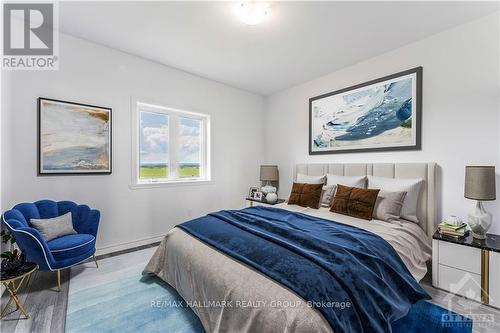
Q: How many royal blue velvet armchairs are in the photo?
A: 1